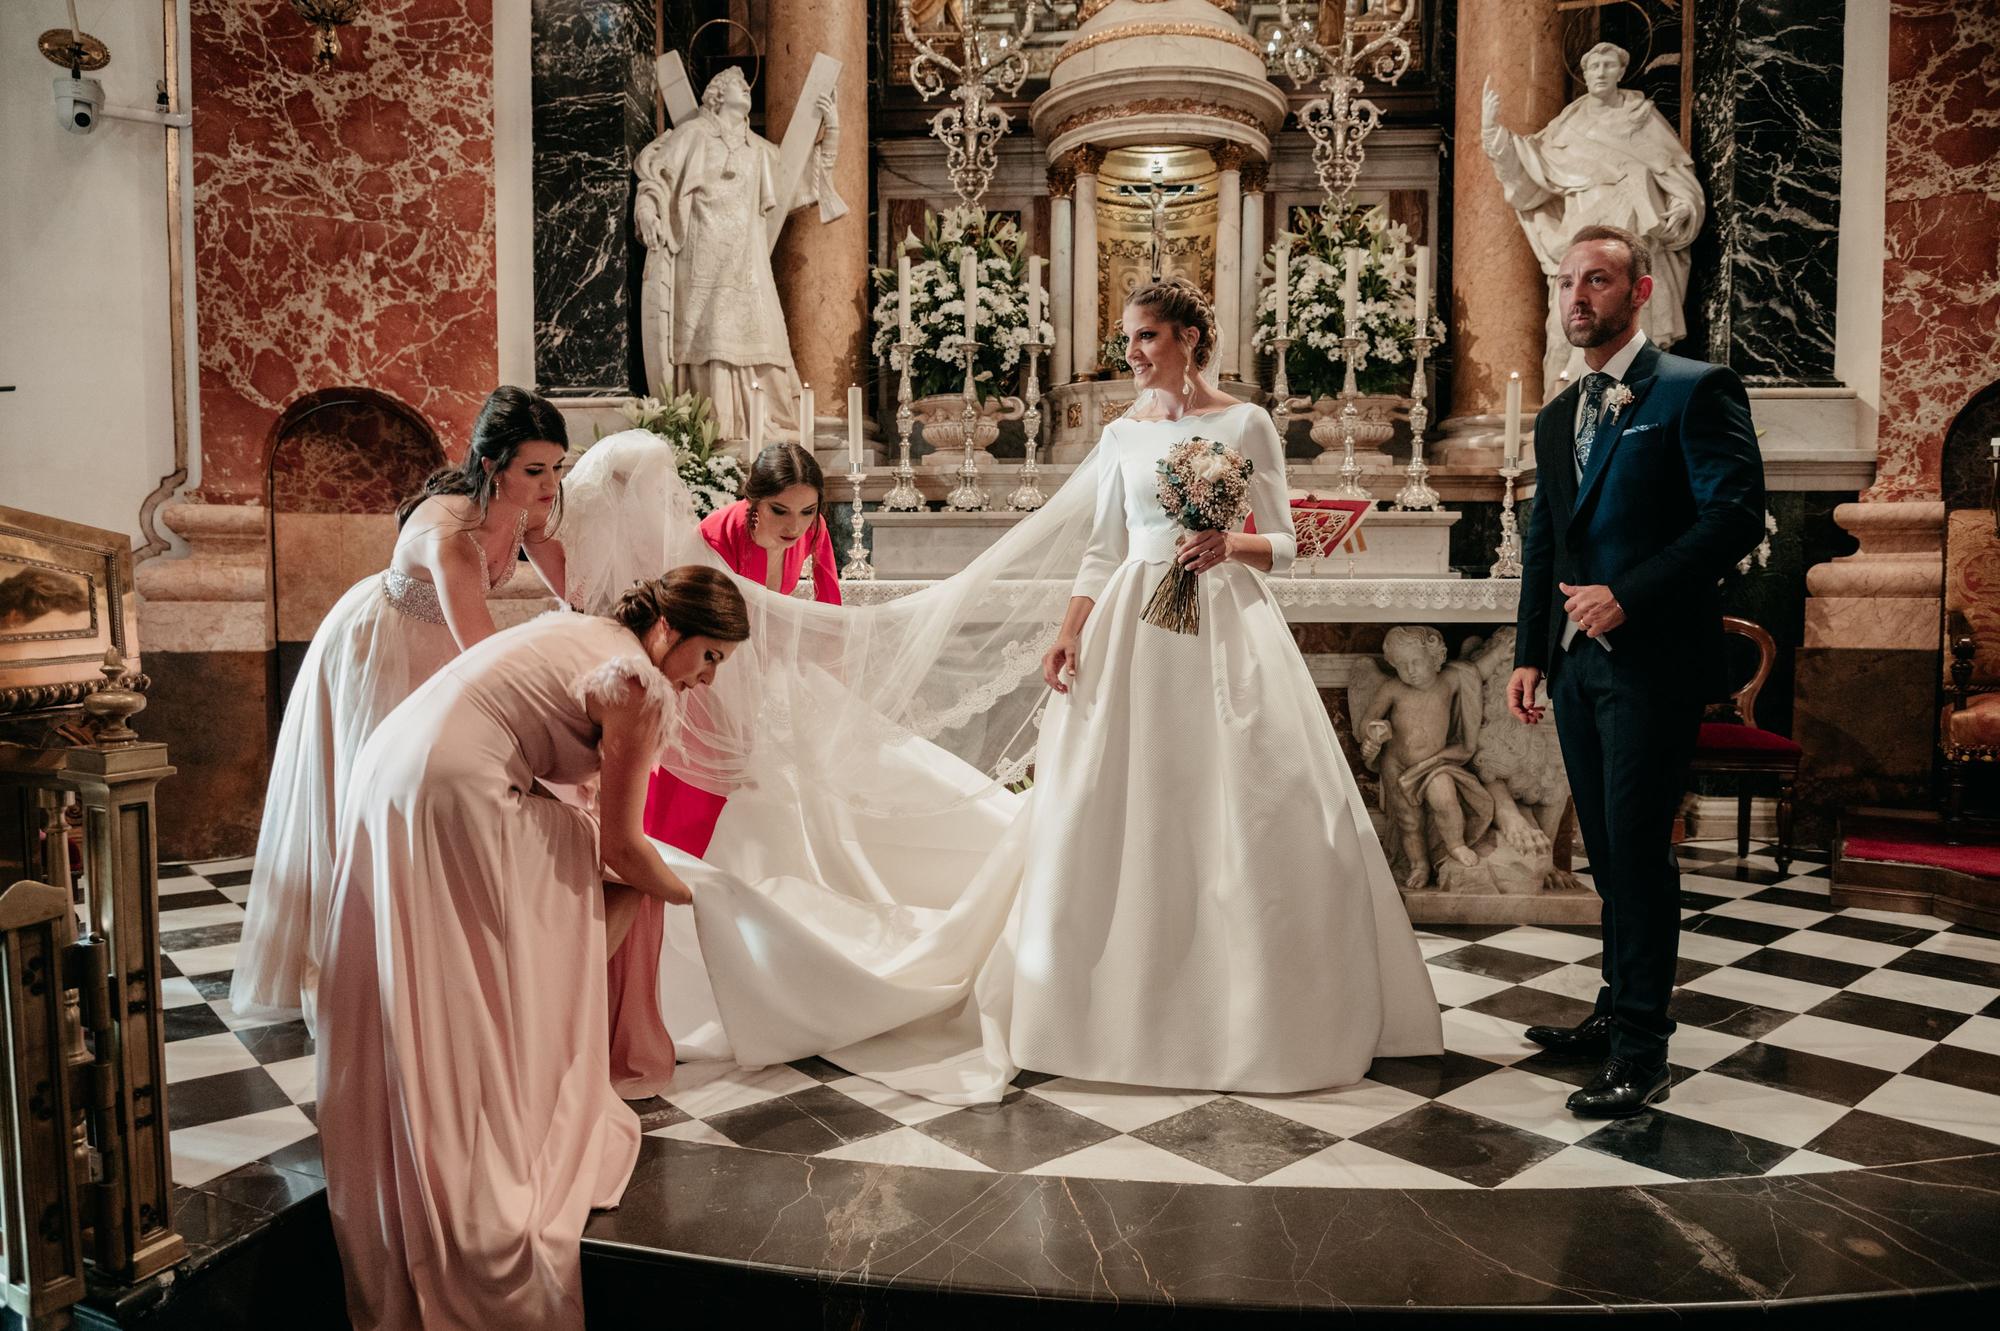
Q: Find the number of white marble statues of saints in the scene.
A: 2